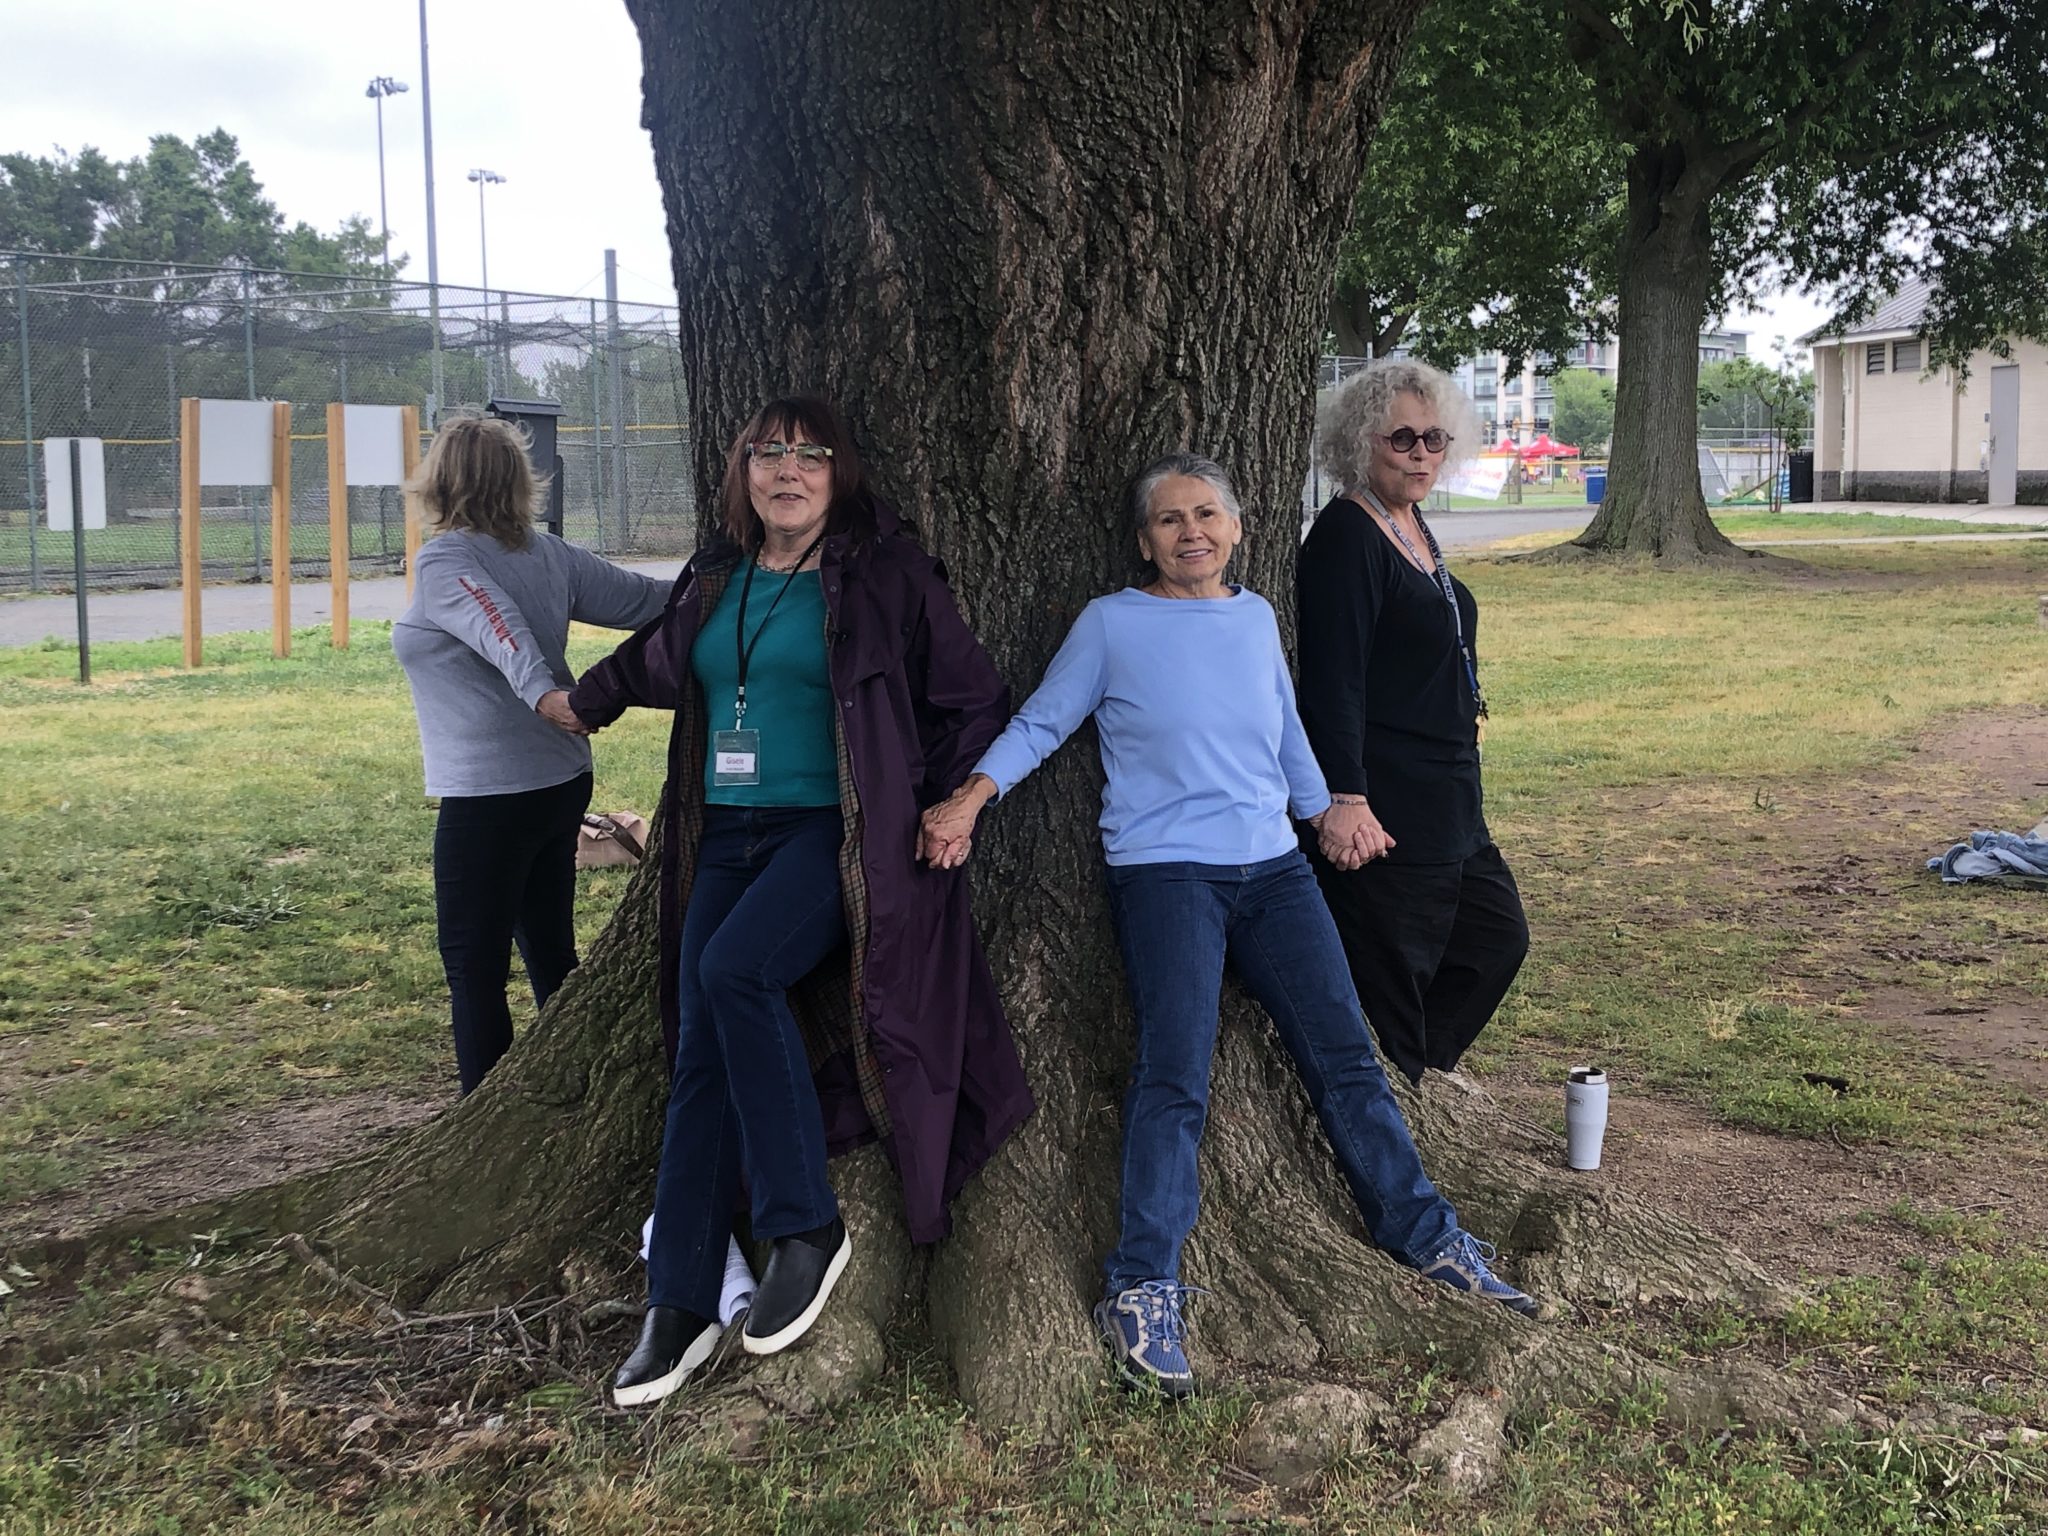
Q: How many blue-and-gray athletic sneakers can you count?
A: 2